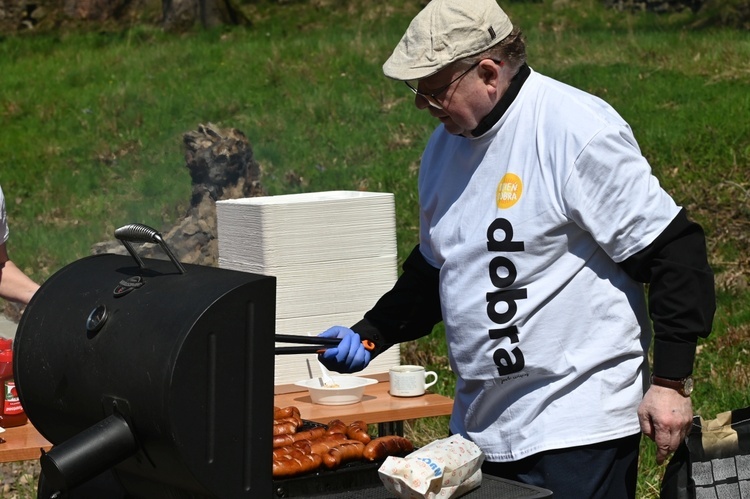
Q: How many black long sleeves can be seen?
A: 2